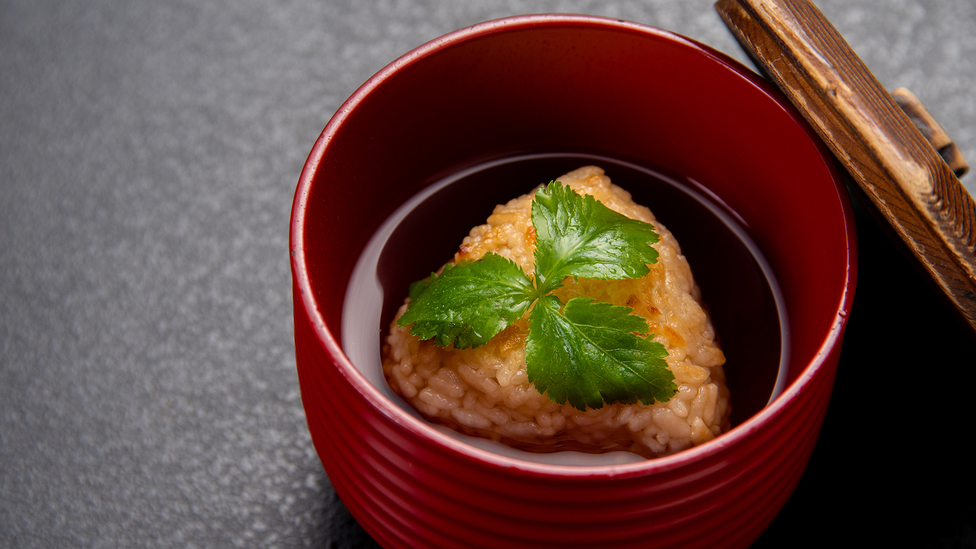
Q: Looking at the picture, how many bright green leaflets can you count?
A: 3